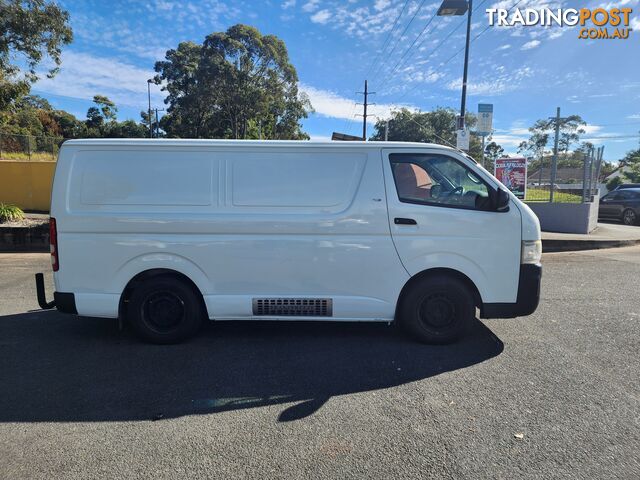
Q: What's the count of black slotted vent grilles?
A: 1